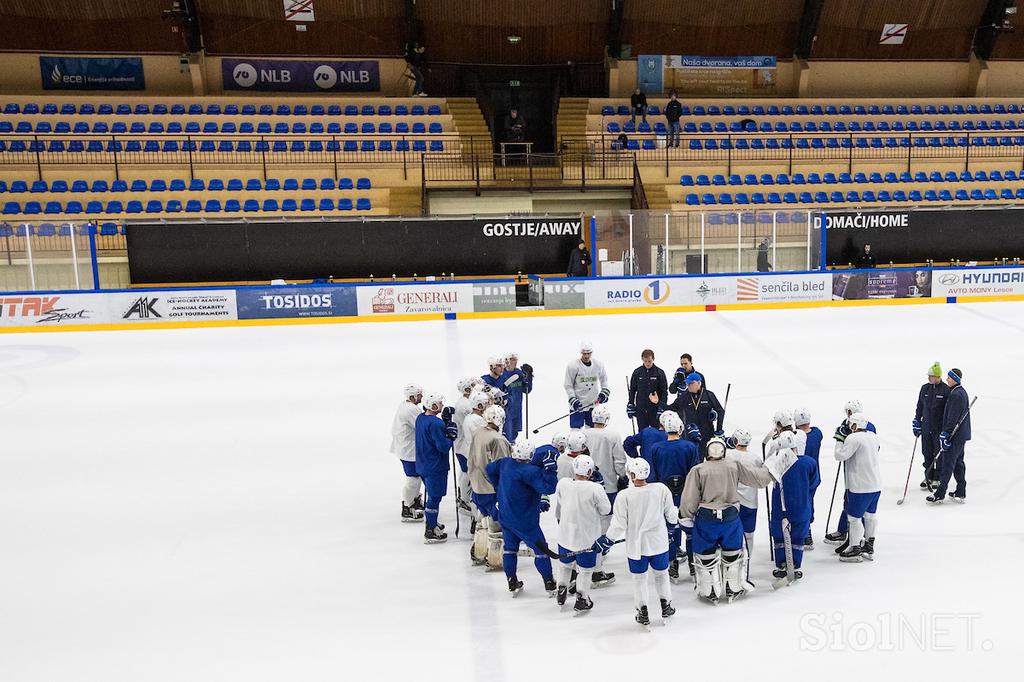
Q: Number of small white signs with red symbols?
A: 2